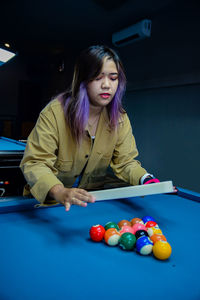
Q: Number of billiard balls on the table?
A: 15